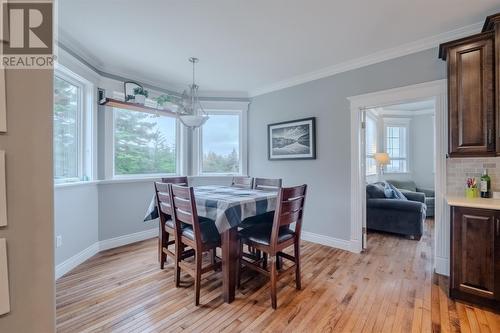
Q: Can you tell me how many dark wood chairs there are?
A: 6